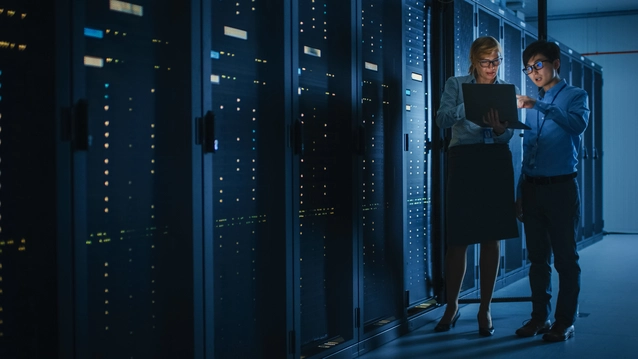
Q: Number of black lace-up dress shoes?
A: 2